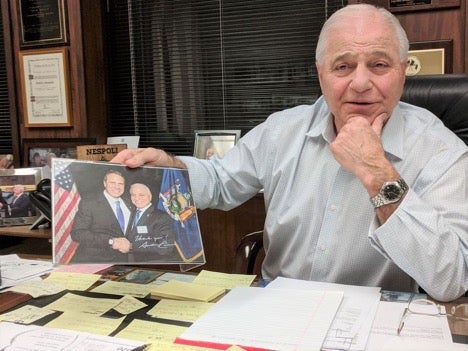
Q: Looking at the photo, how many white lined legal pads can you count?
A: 1